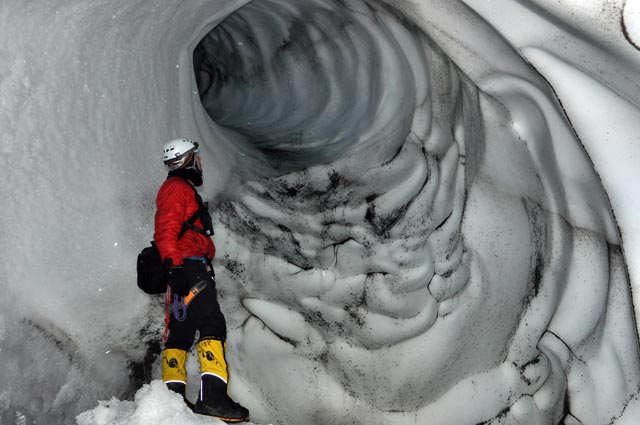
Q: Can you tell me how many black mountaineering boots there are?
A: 2